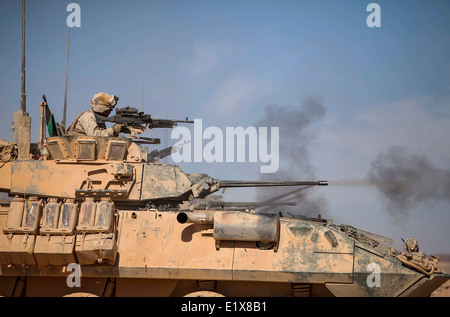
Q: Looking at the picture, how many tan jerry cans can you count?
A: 6